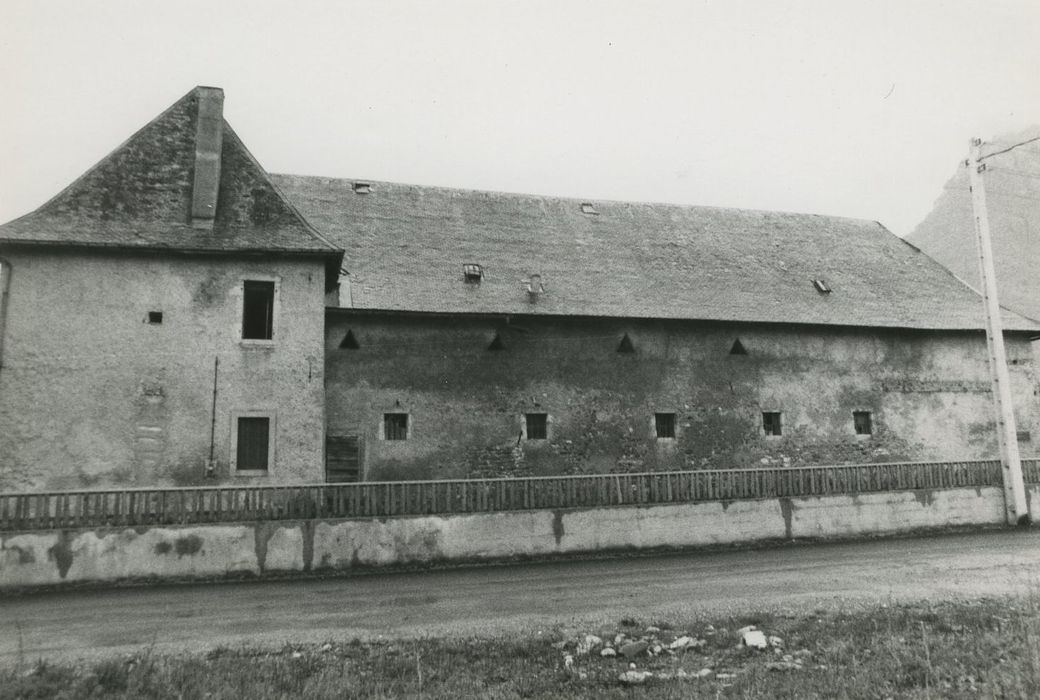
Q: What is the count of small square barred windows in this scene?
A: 5